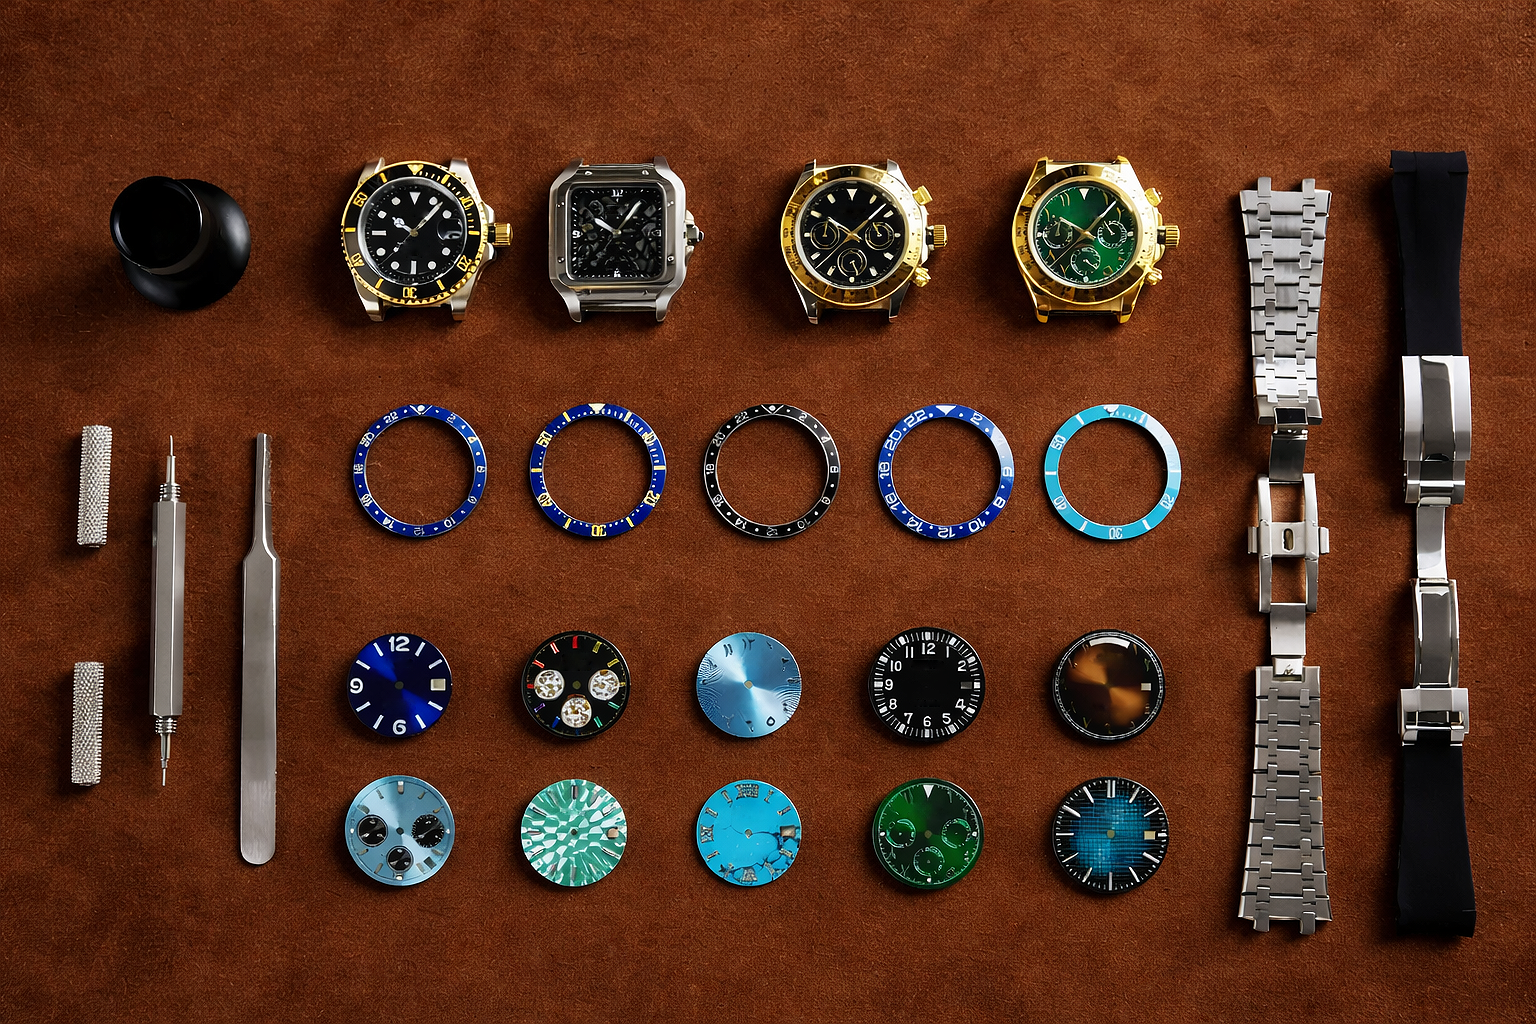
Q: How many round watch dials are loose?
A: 10